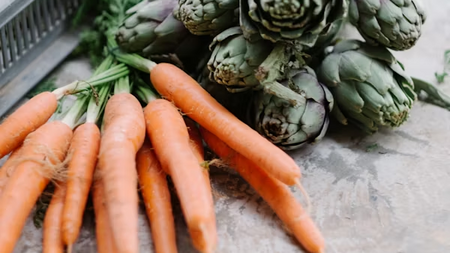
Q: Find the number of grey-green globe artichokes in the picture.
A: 7